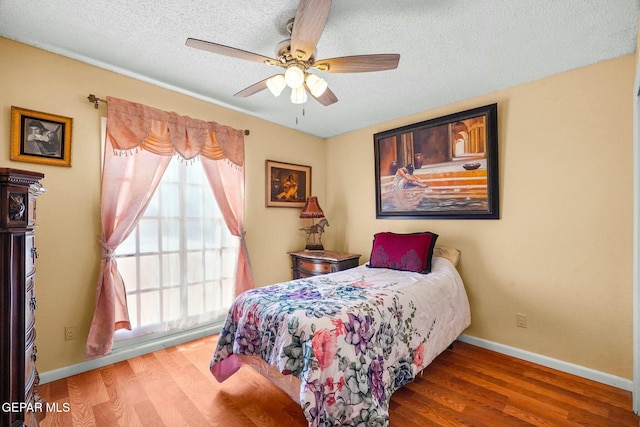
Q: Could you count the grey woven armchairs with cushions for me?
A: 0